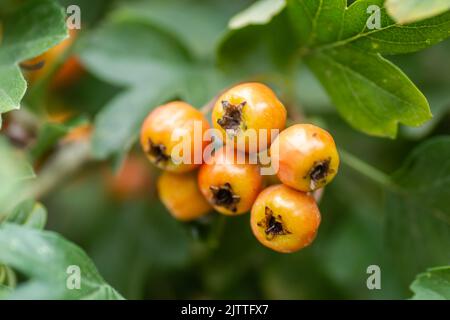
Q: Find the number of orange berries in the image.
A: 6